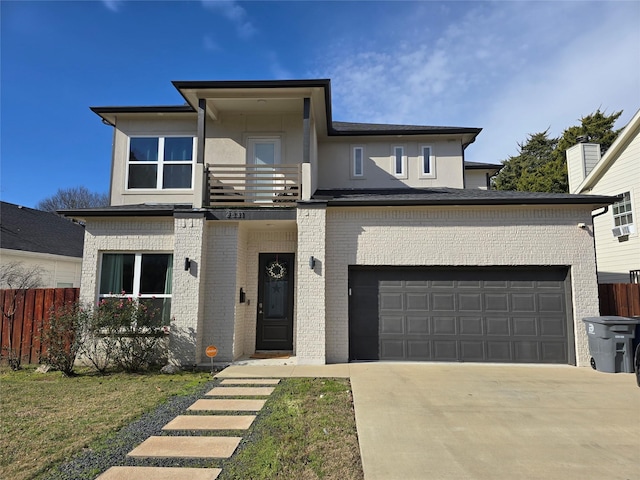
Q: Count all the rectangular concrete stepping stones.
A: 6